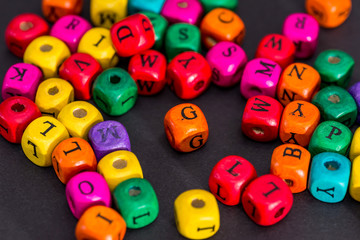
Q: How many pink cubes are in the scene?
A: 7